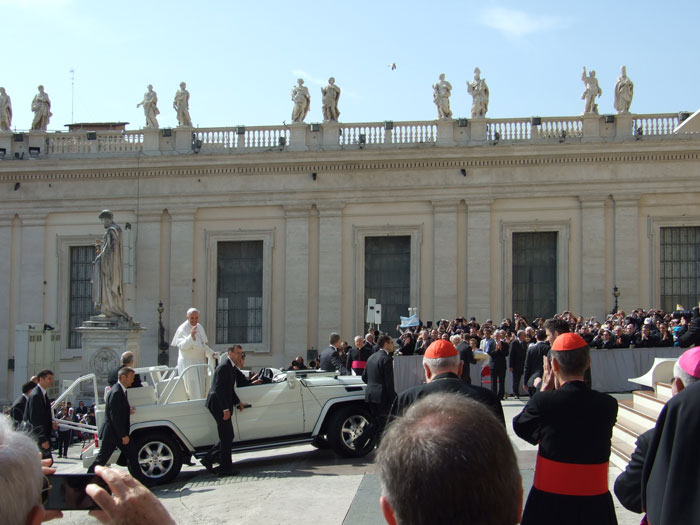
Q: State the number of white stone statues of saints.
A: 11